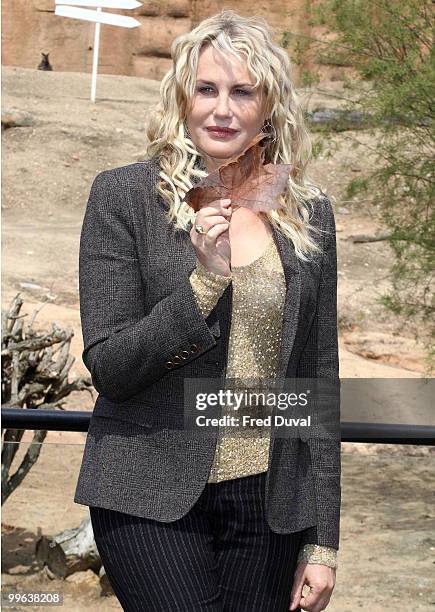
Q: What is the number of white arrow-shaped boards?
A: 2